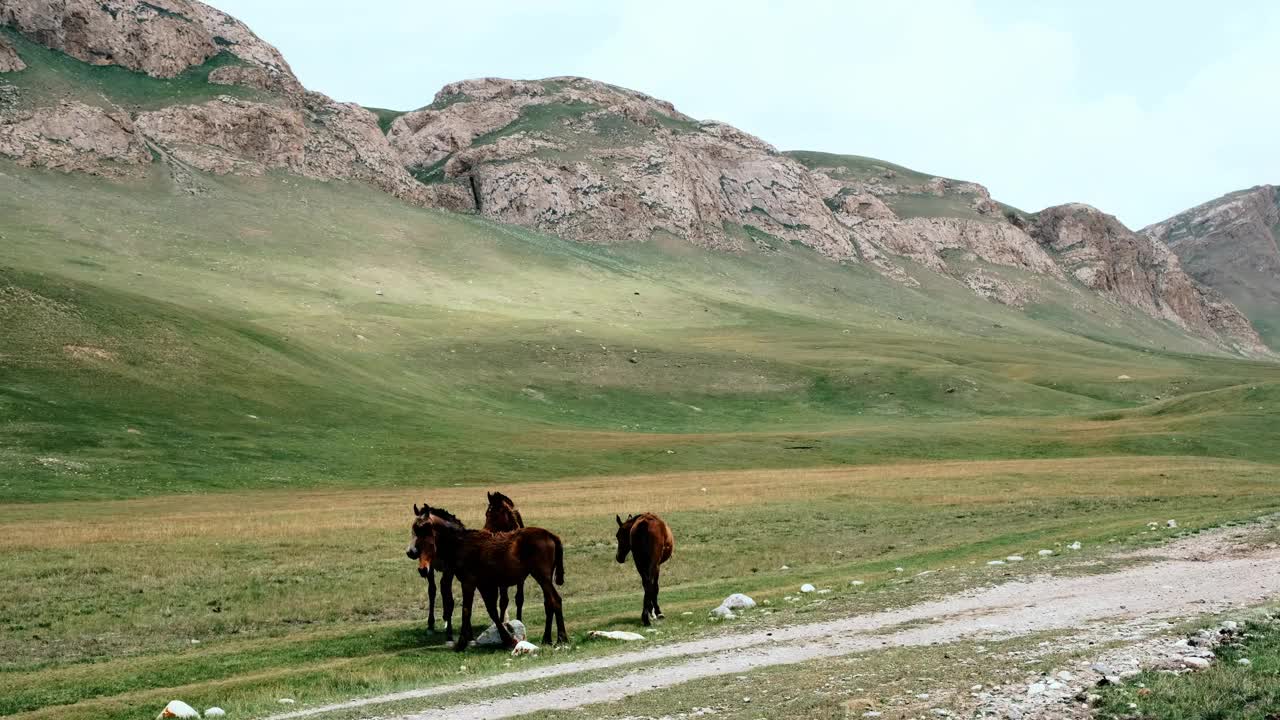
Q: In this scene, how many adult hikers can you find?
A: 0